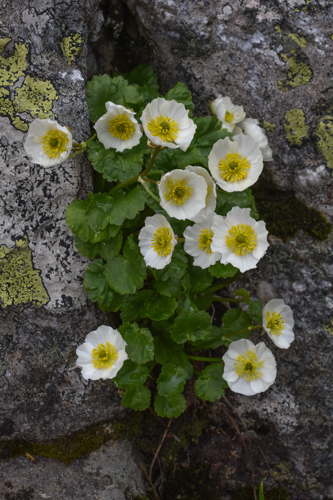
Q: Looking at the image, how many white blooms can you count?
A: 14